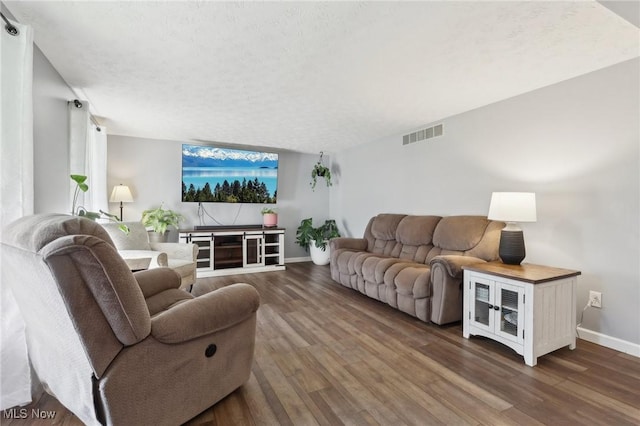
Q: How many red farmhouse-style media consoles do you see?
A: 0